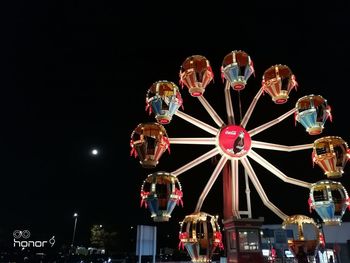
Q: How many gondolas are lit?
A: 11